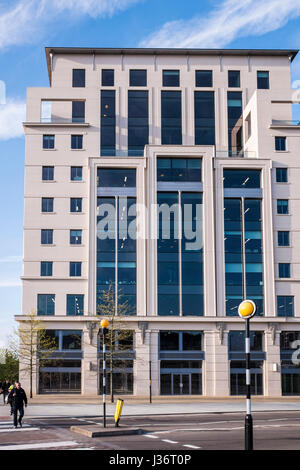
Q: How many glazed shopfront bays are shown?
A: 5